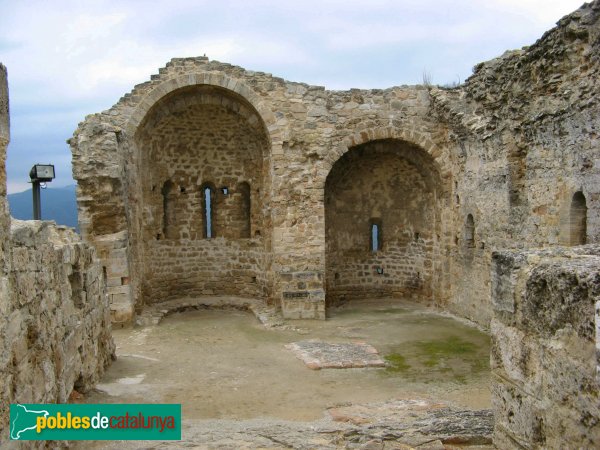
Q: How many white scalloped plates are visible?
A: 0